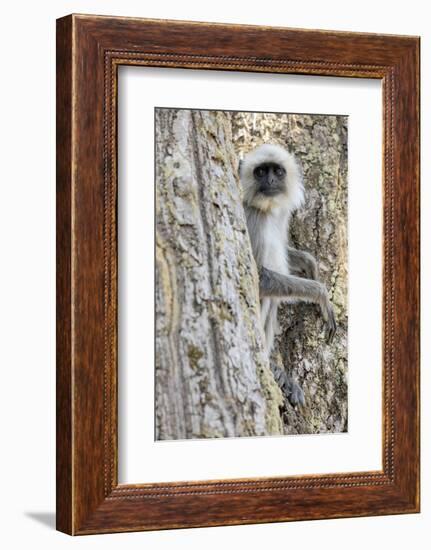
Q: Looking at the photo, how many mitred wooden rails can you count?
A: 4